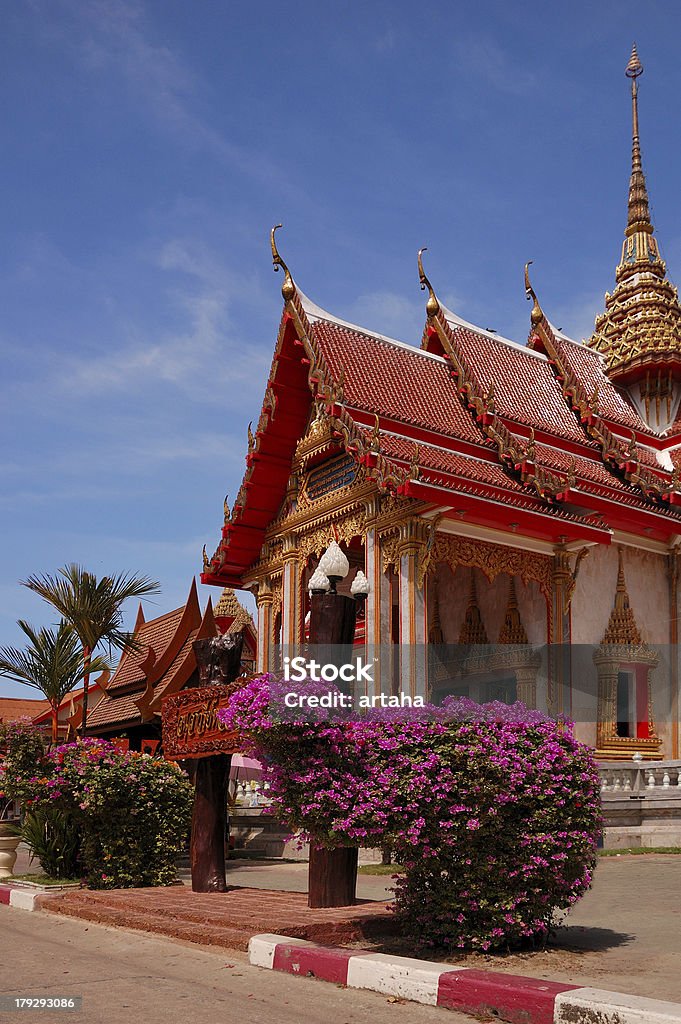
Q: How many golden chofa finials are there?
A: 3